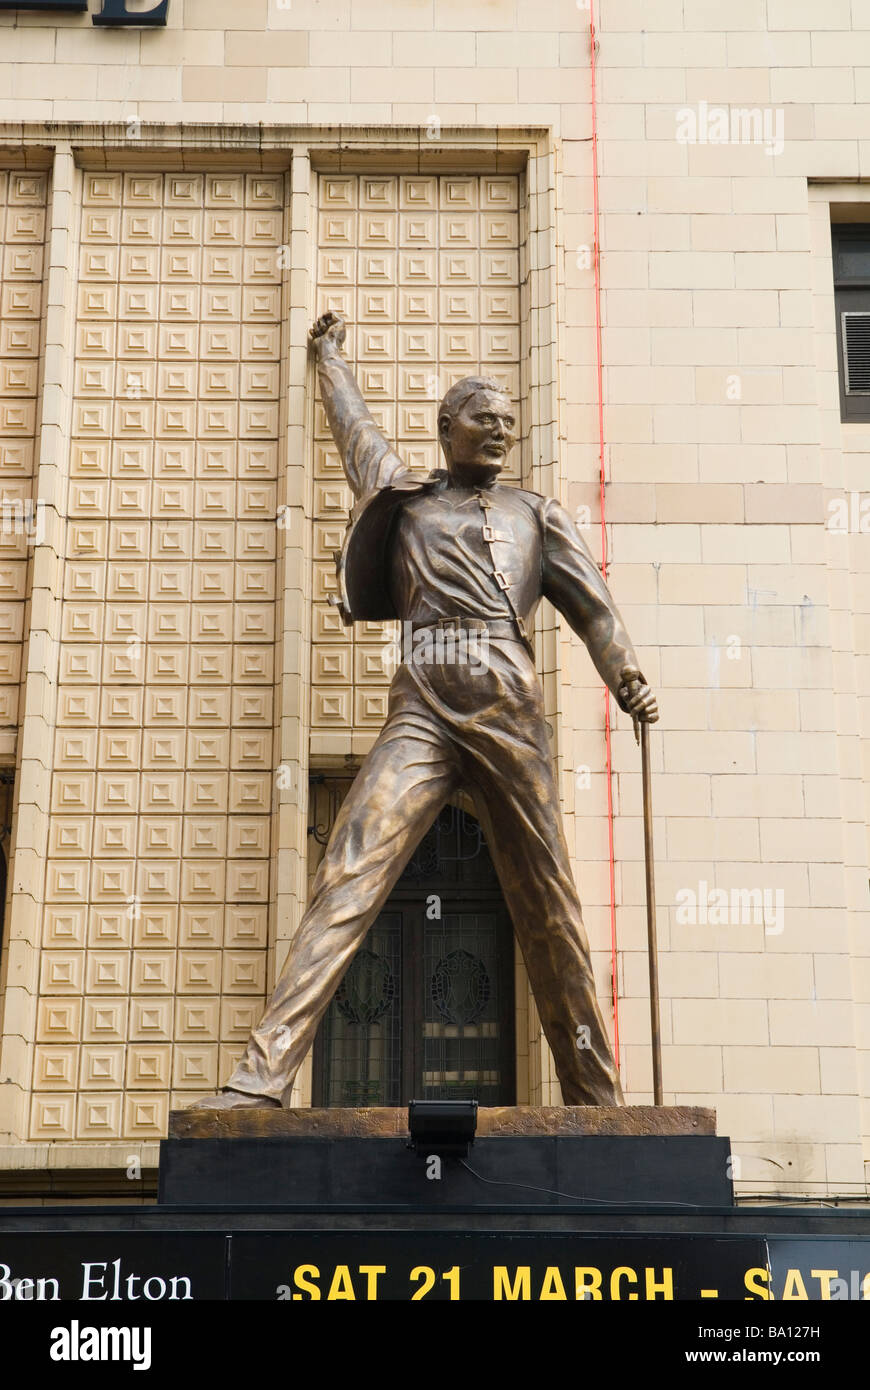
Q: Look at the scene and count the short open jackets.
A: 1